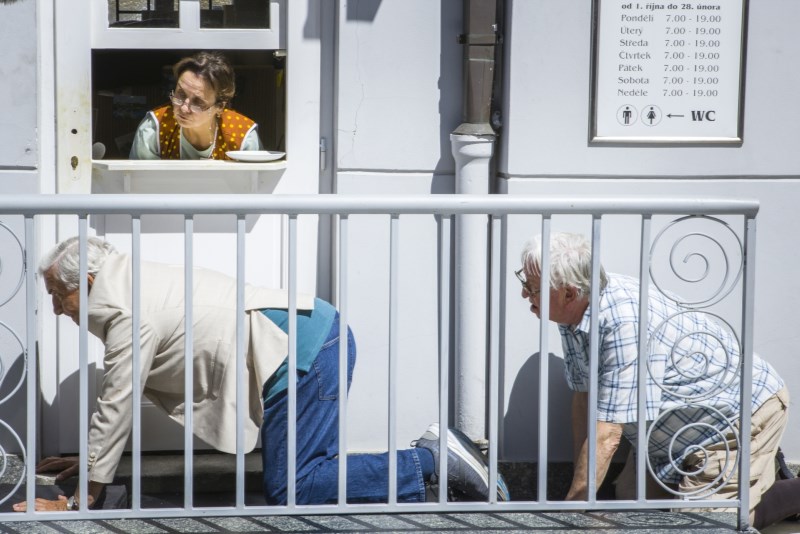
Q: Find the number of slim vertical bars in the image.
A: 13